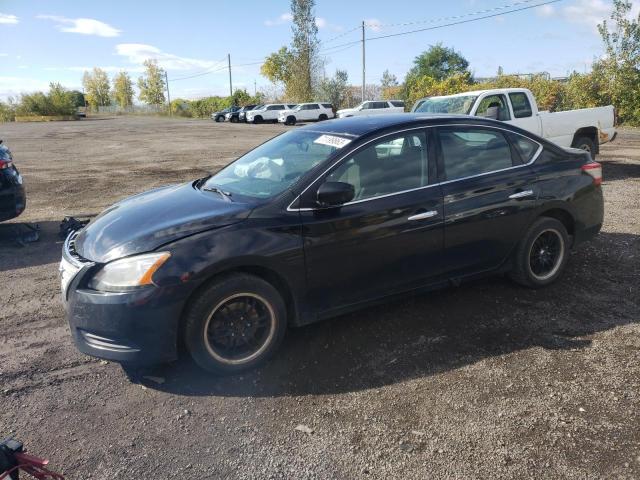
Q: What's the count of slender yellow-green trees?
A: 3